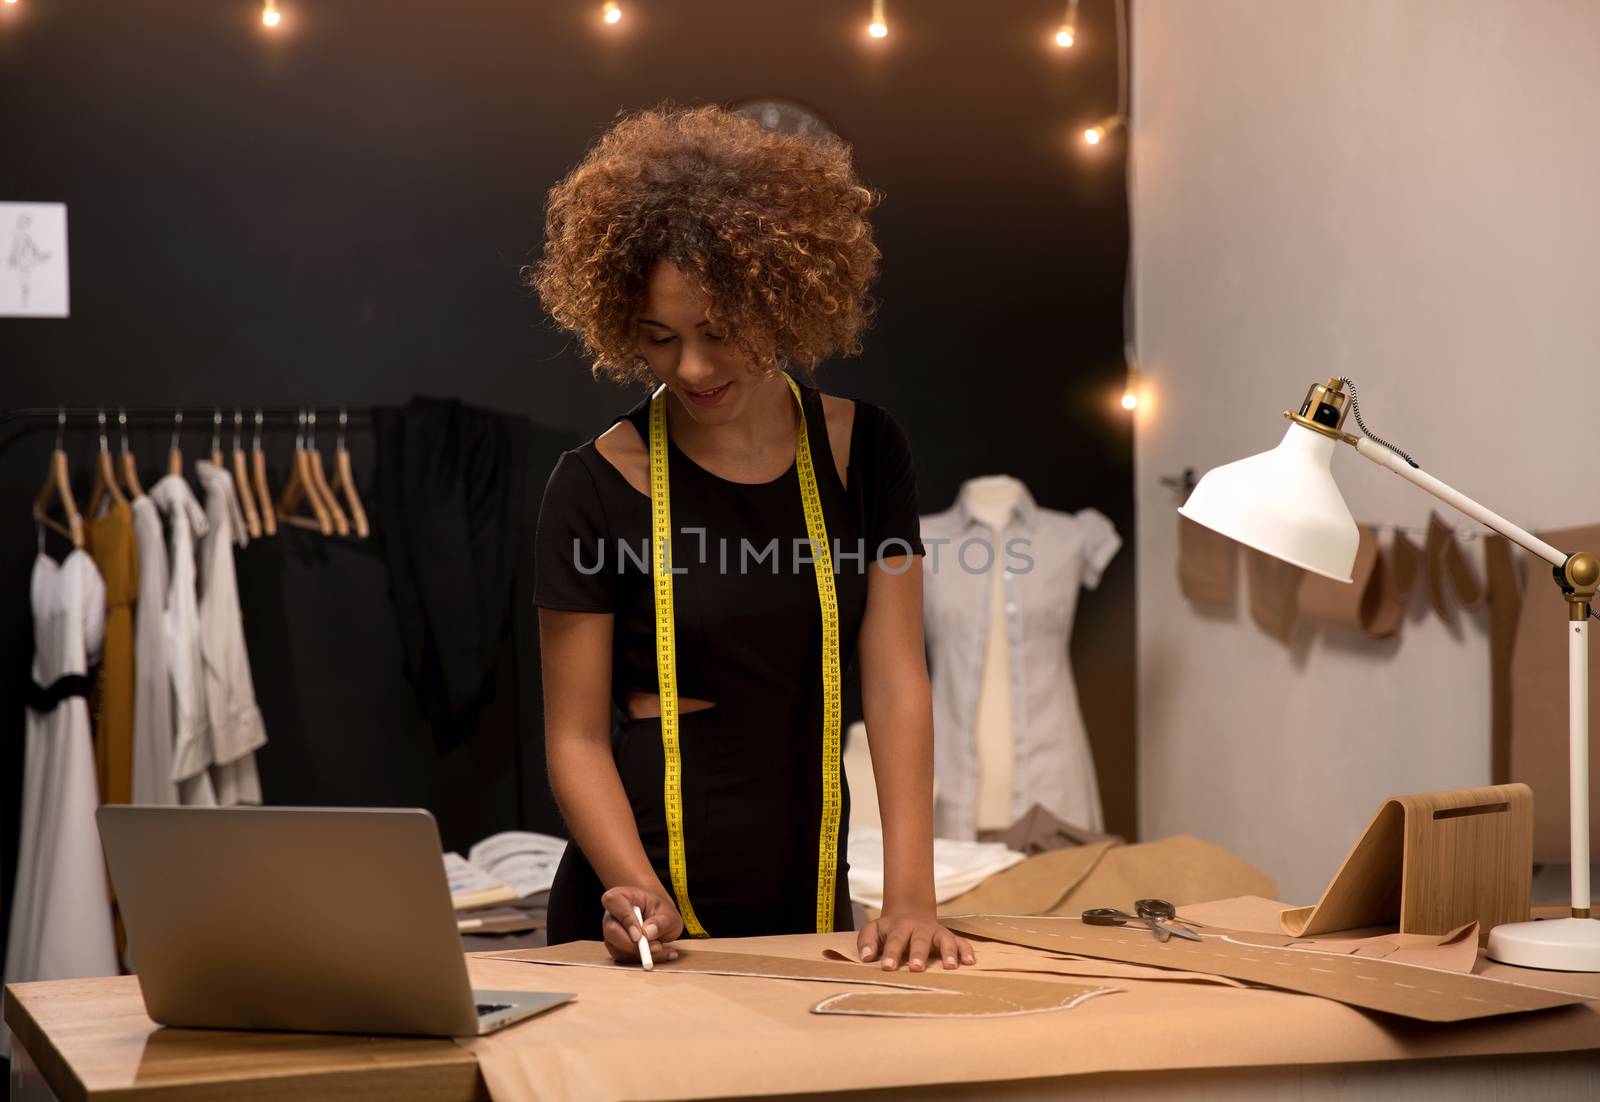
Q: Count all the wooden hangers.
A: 10